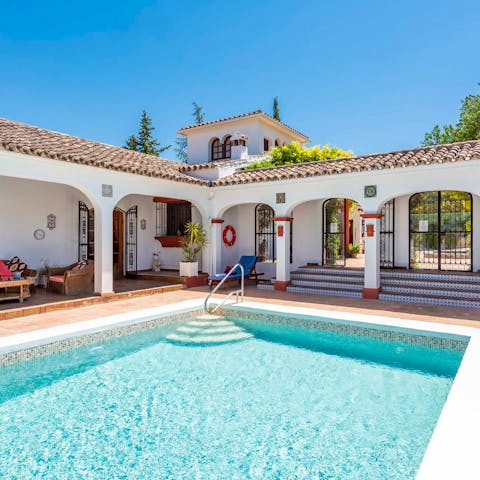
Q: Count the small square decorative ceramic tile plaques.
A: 3